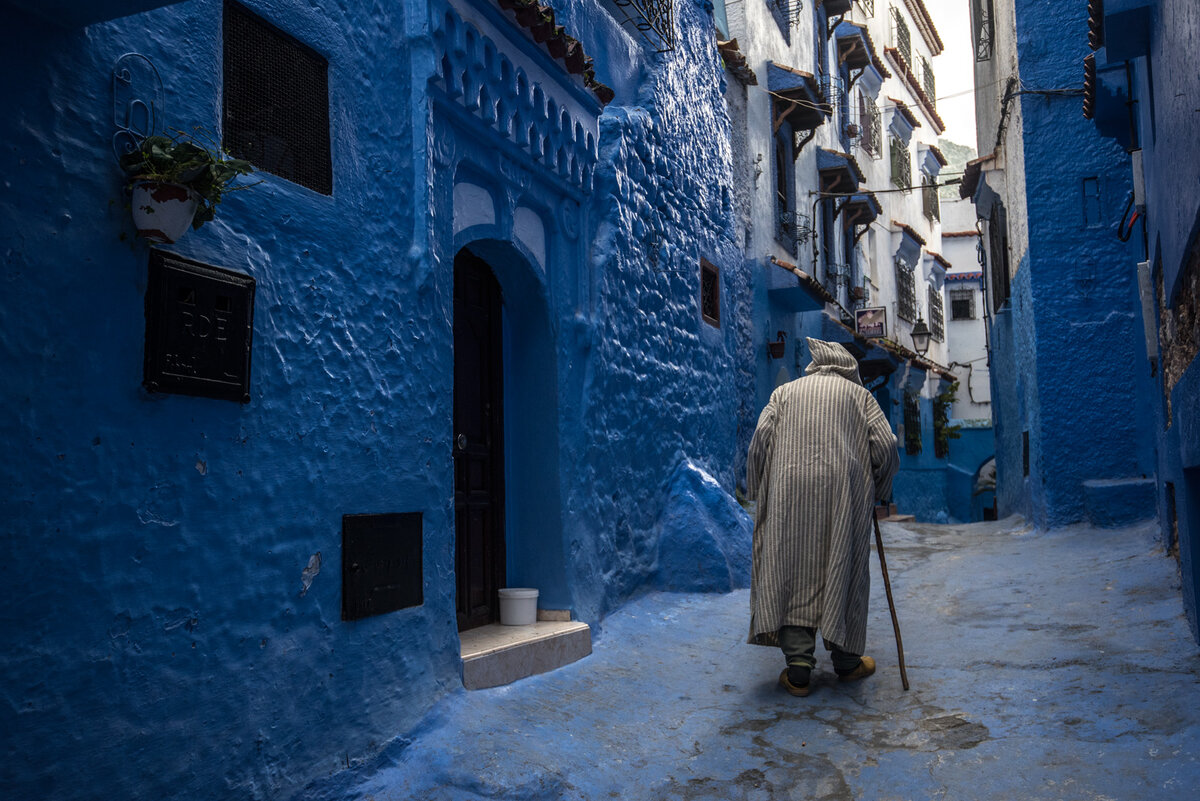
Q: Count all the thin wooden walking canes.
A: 1